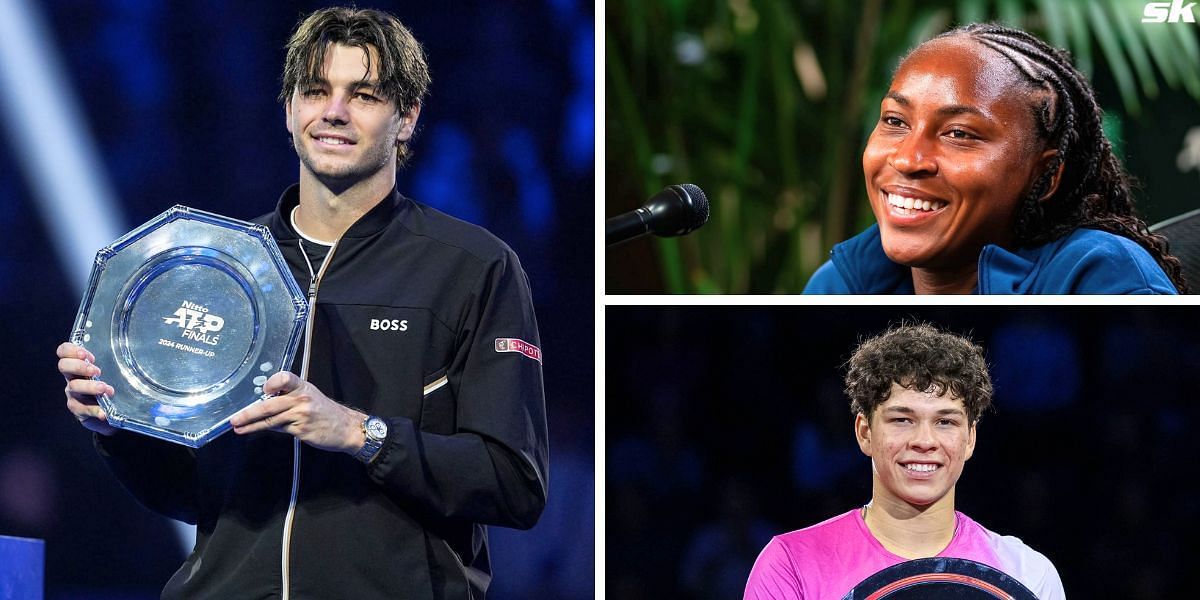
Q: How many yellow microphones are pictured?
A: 0